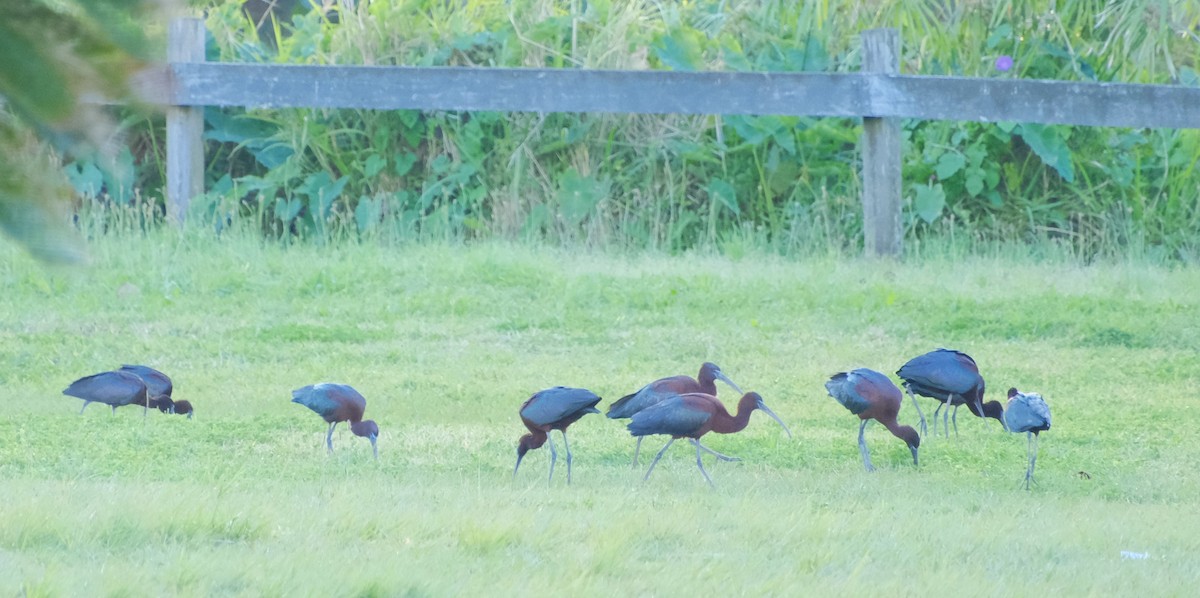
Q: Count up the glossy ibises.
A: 10